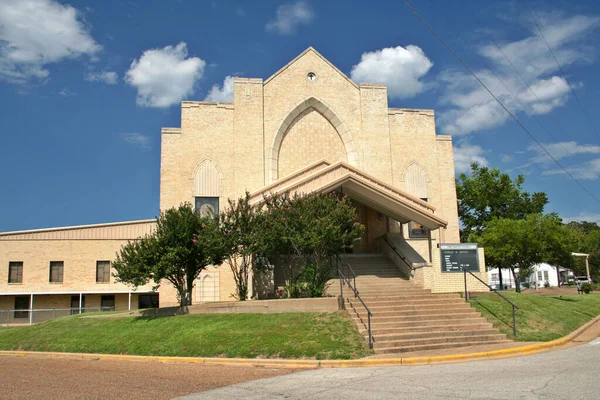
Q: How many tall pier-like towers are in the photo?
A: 2